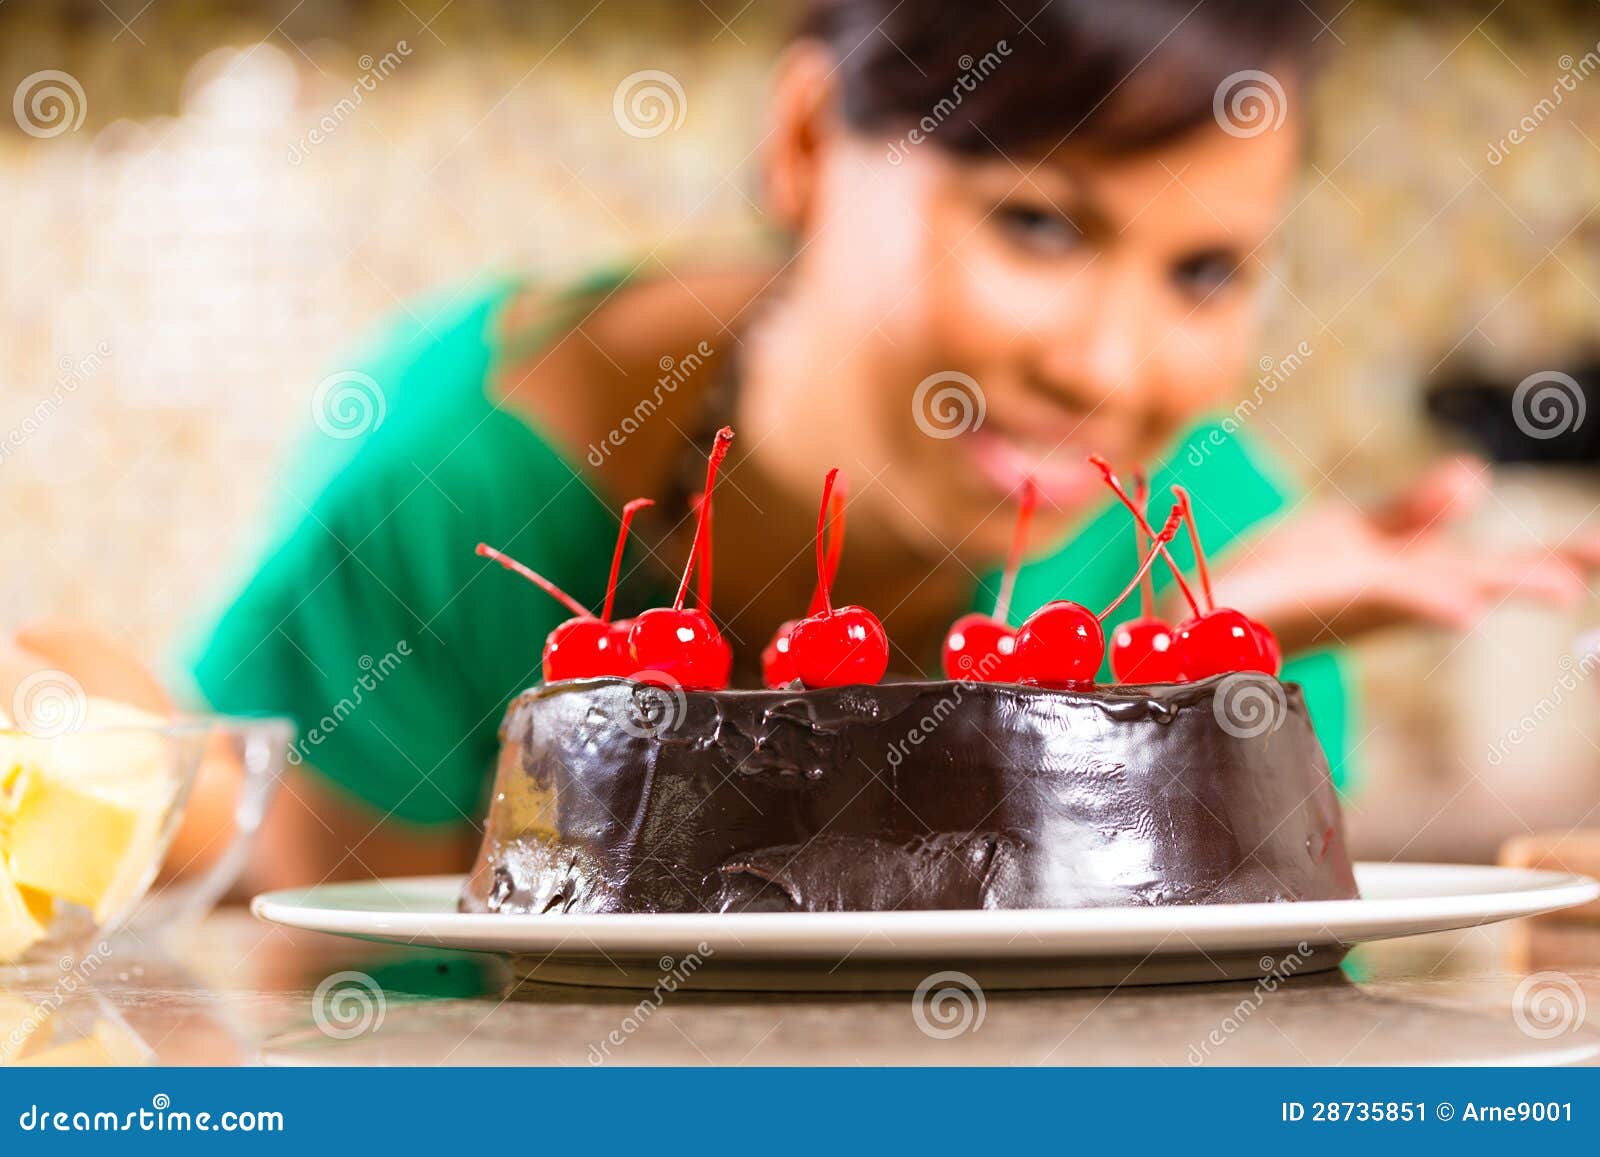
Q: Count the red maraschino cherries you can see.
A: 11